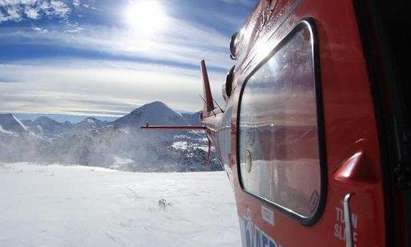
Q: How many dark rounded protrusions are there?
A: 2